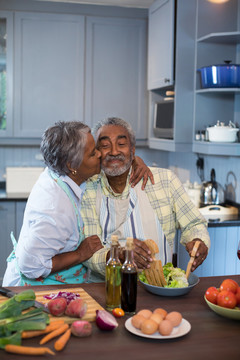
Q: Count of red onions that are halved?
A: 1